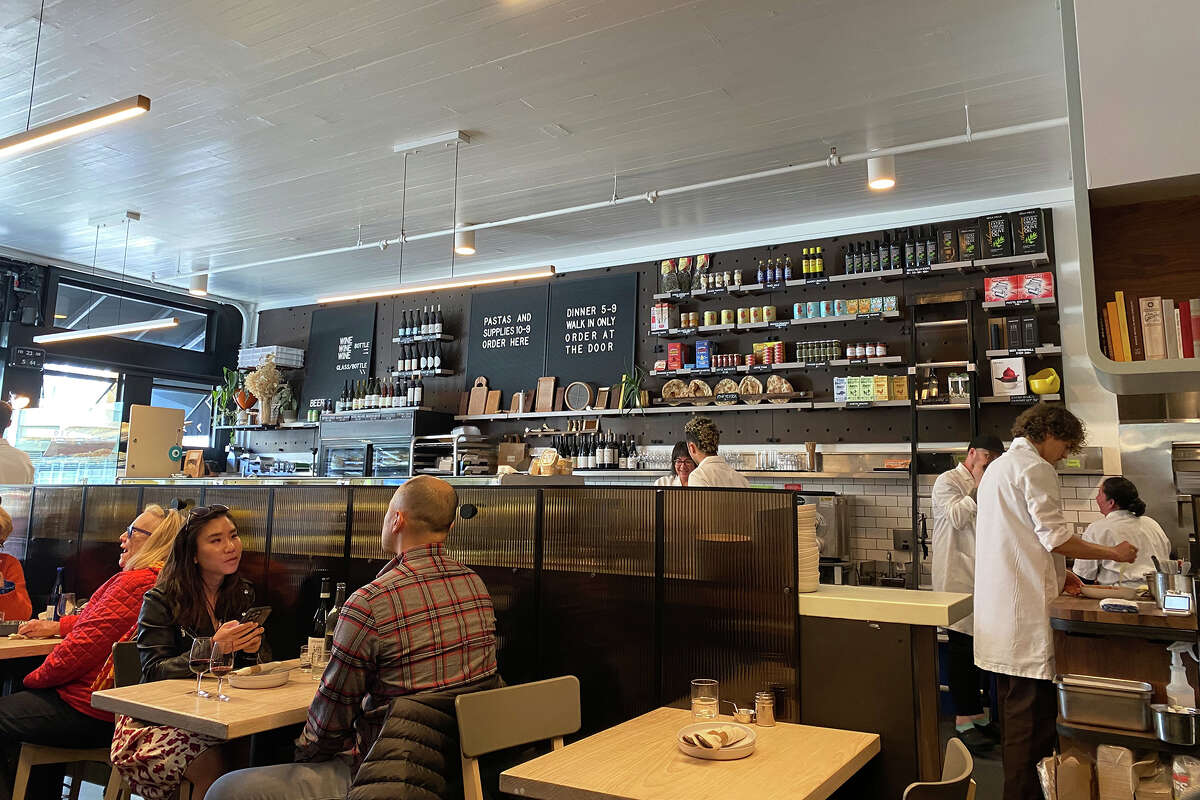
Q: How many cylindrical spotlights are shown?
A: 3